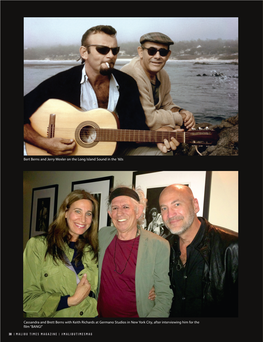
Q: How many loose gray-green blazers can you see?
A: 1